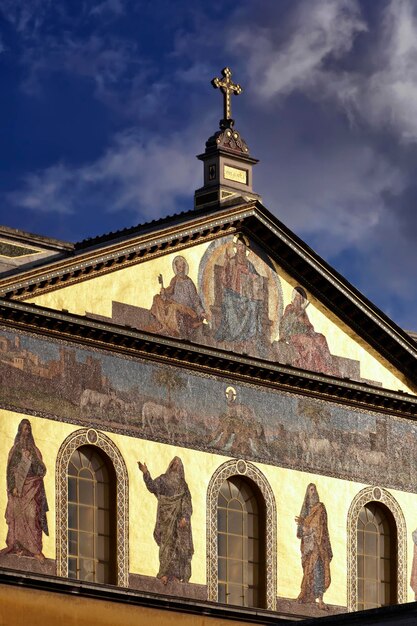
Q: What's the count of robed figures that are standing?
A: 3